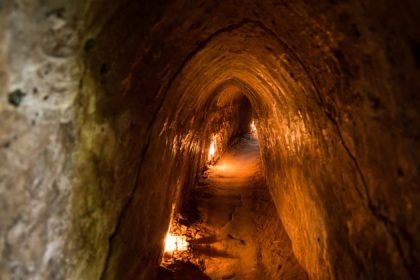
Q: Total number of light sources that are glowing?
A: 3